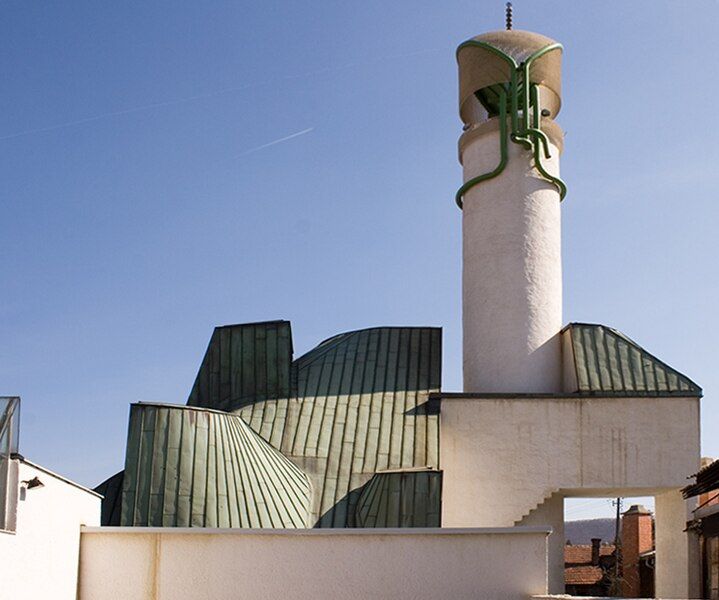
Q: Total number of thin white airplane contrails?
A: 2